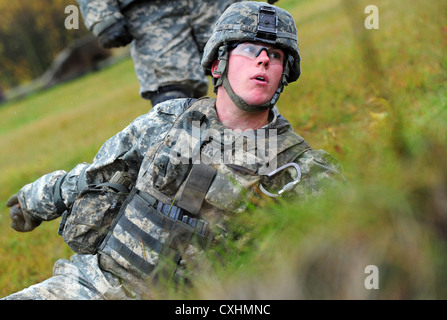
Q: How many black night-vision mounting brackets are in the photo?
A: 1